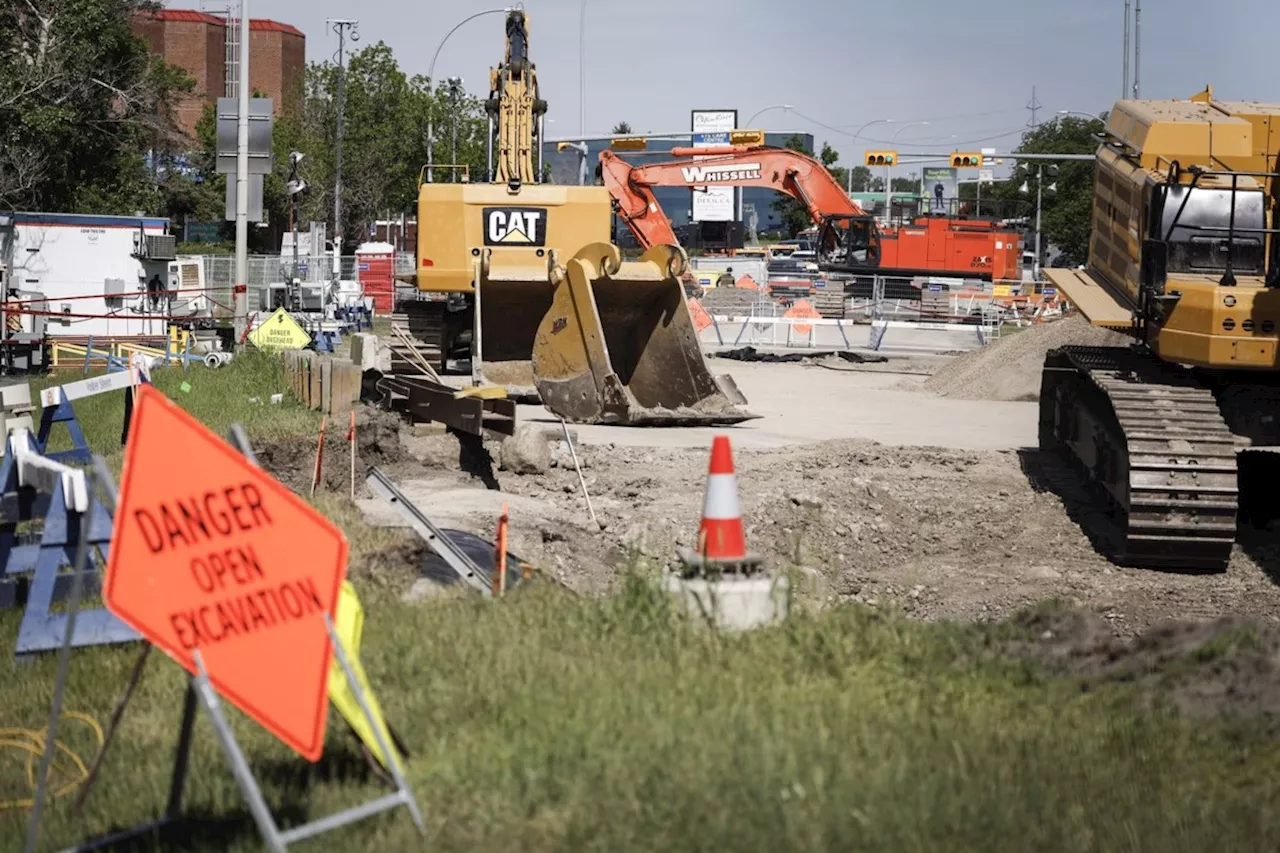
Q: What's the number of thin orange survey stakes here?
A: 3